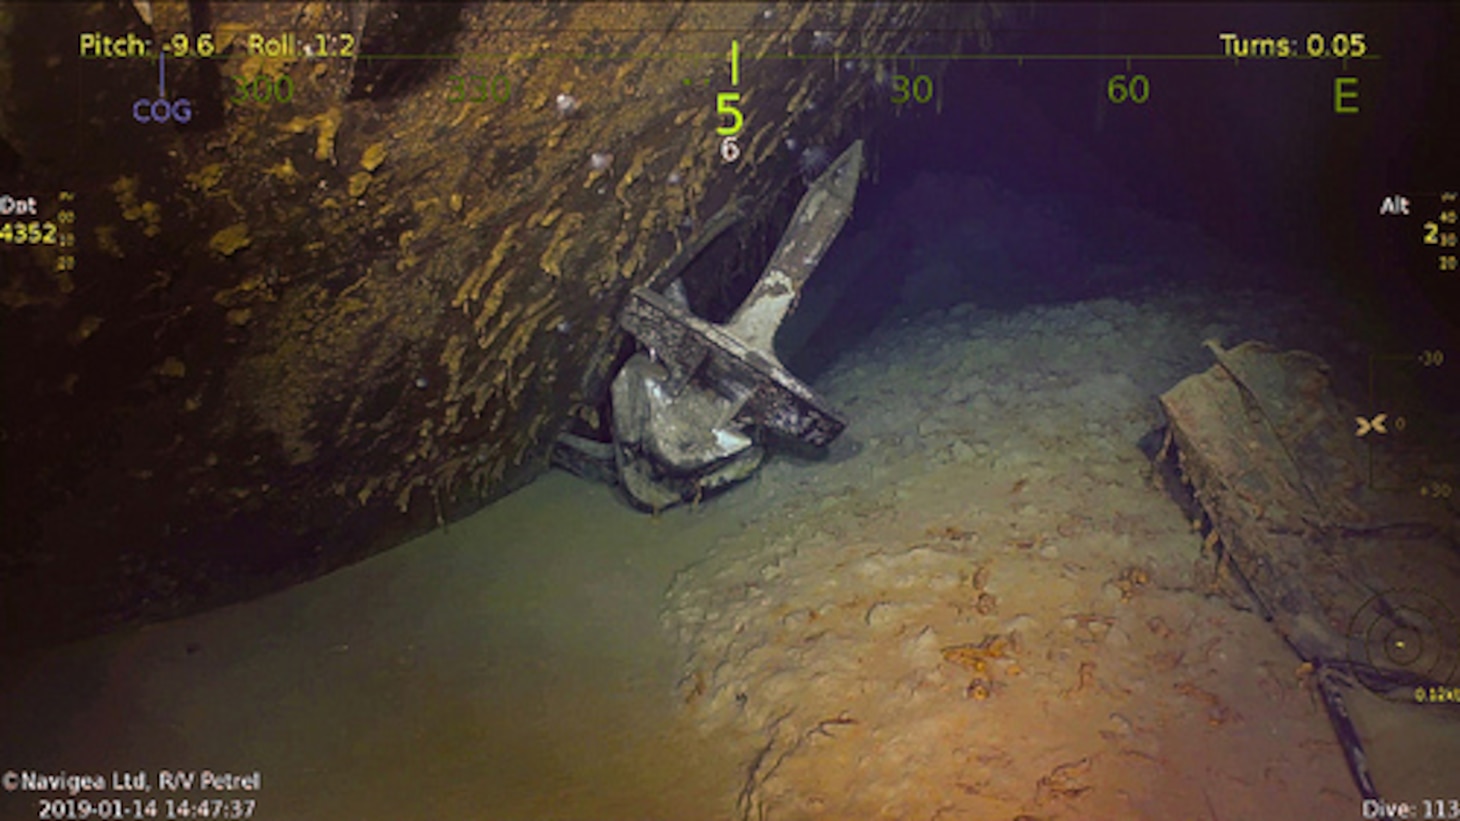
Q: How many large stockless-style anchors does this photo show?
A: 1